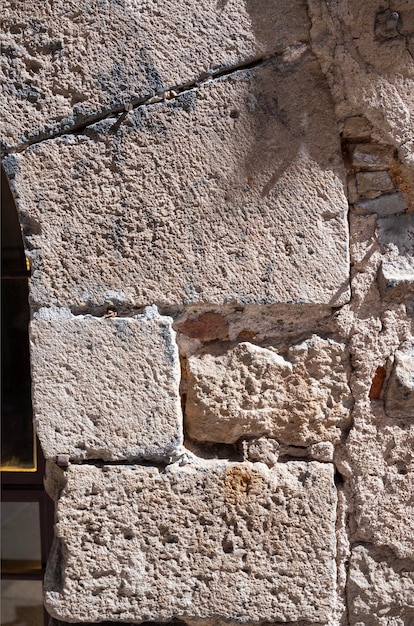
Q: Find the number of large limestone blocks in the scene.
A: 5